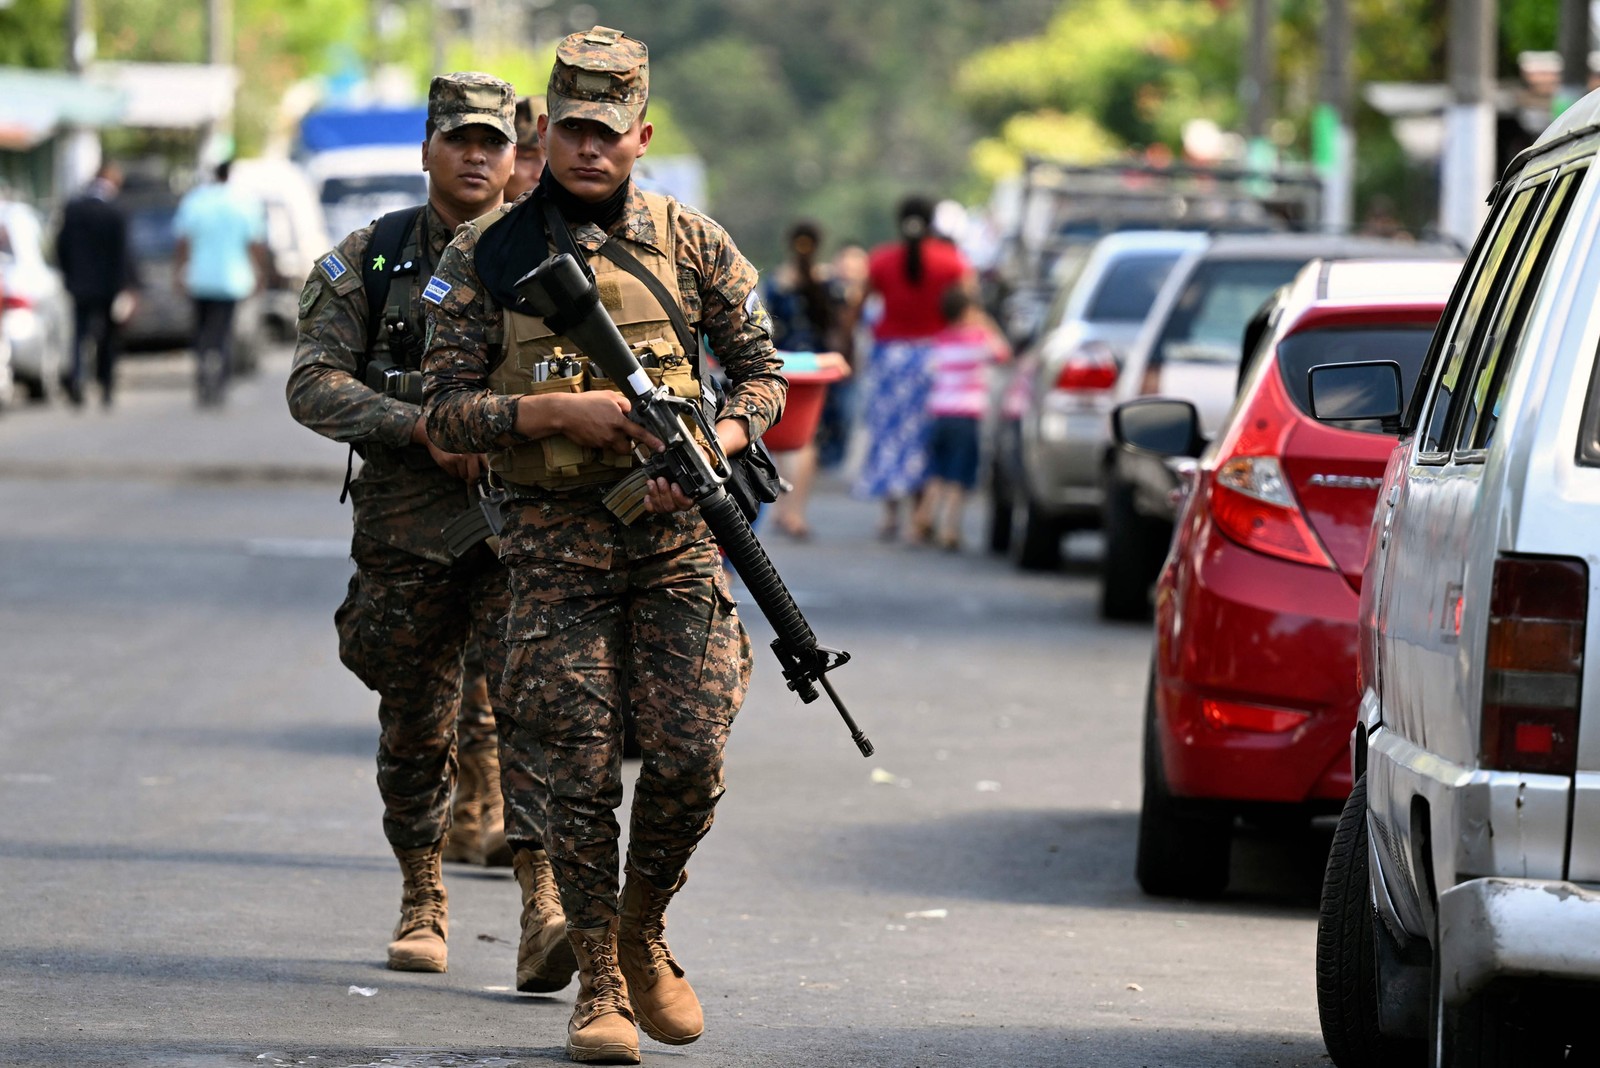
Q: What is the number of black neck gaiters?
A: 1